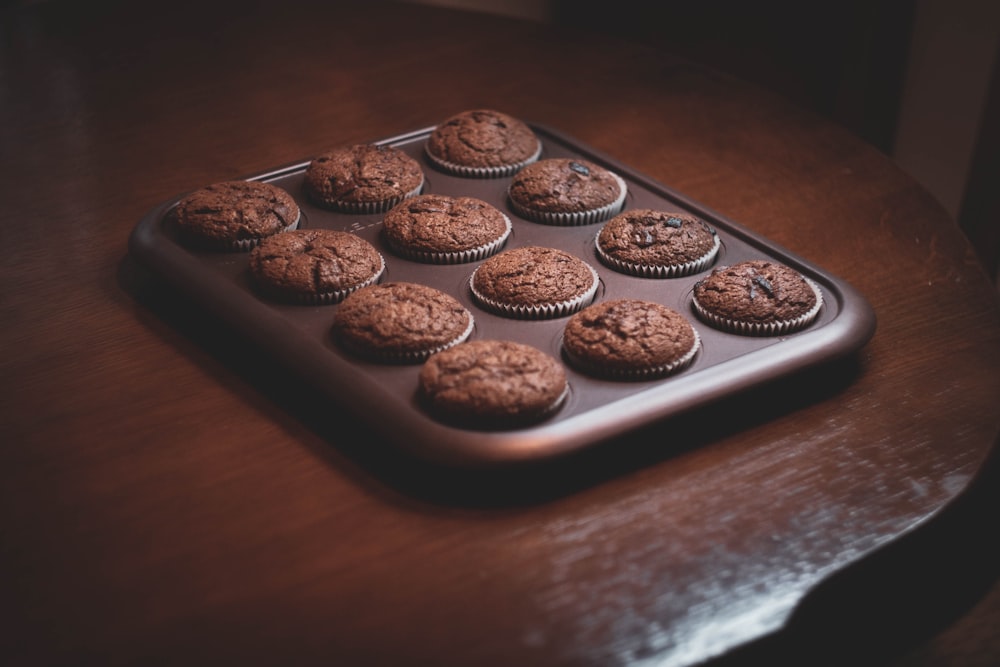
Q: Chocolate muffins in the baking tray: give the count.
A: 12